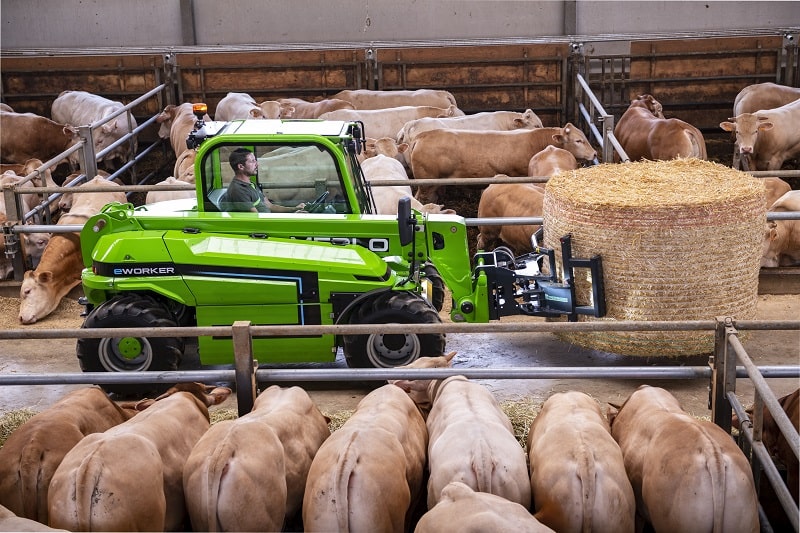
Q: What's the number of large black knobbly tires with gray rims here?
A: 2